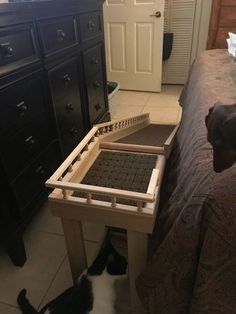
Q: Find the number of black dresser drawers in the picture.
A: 12